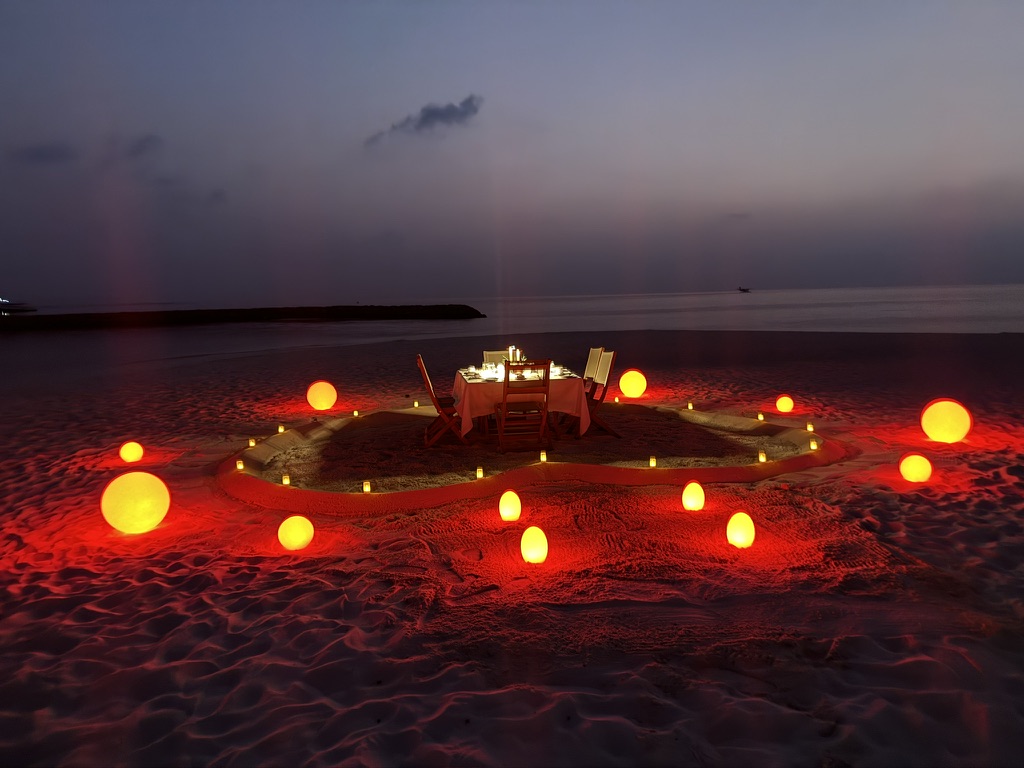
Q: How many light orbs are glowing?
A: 12